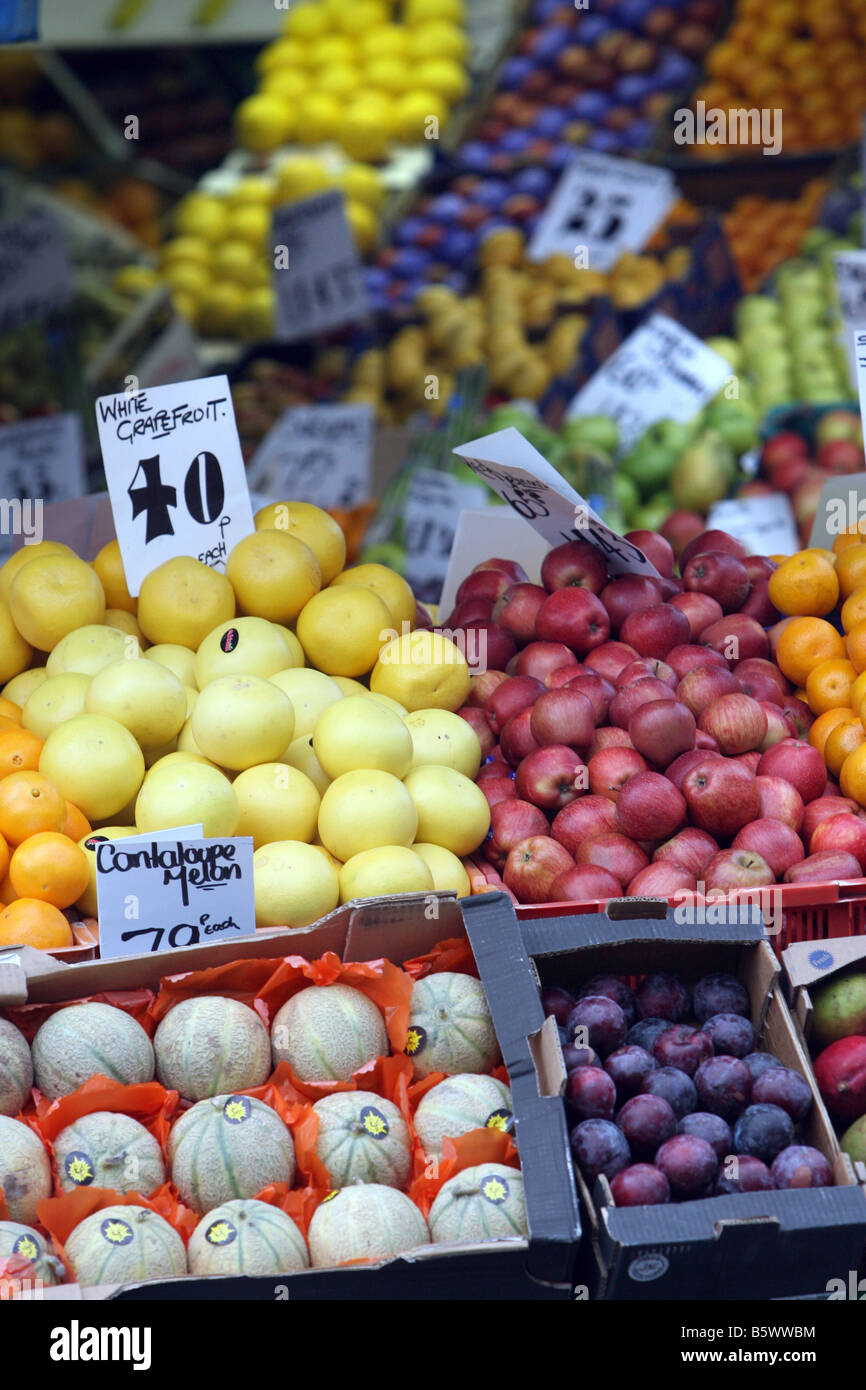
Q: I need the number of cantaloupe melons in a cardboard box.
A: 15